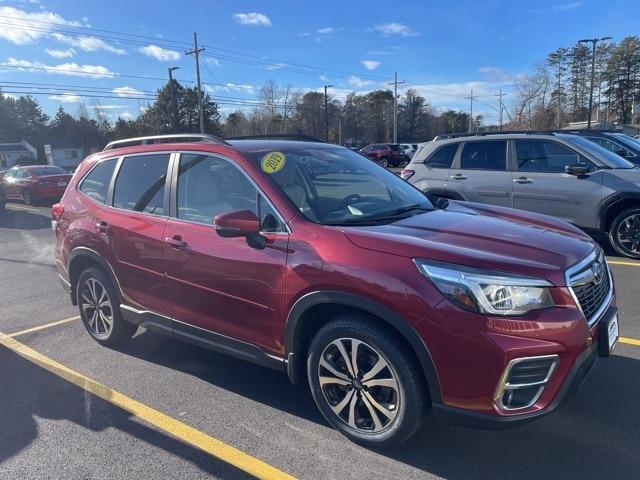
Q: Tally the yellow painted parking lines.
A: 4